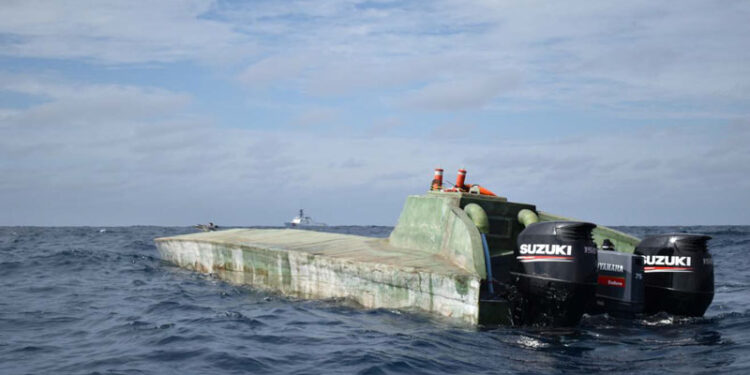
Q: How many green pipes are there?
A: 2